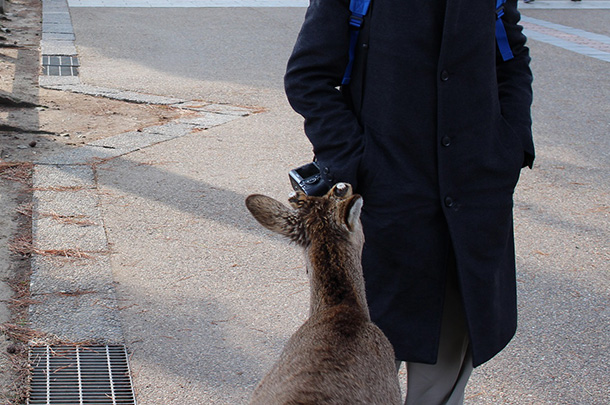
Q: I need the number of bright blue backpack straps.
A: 2